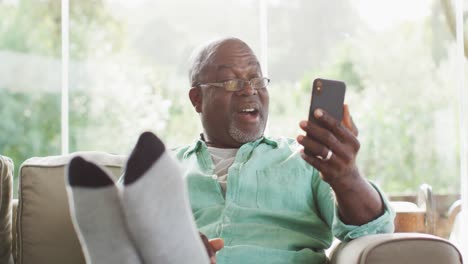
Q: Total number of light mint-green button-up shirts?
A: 1